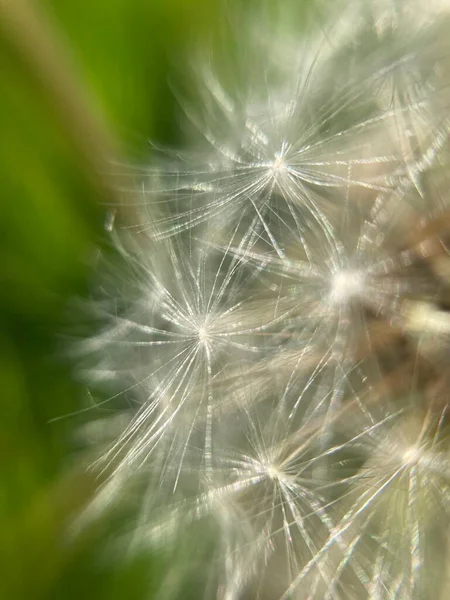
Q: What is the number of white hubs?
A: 5